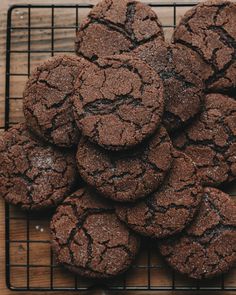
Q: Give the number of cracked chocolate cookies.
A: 11